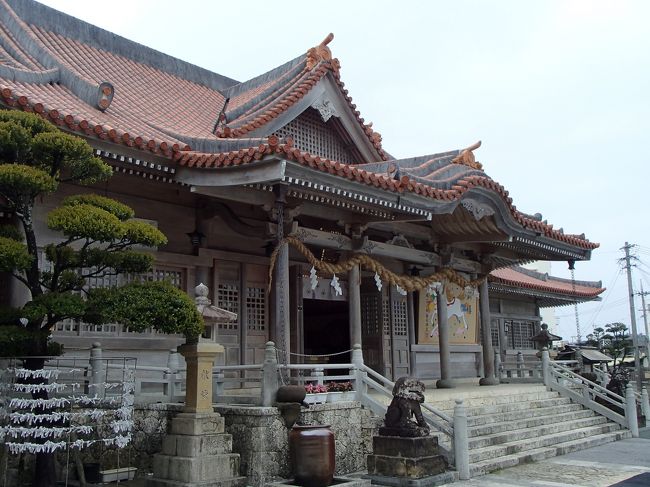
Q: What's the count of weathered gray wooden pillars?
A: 4